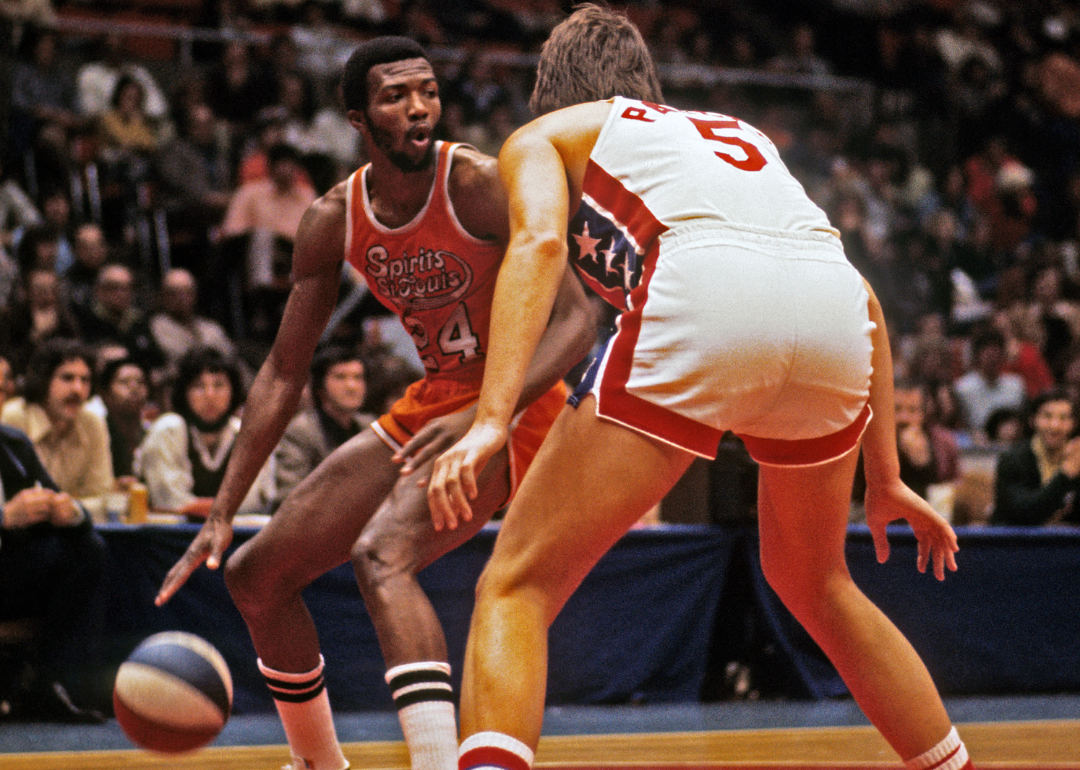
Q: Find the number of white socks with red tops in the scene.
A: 2